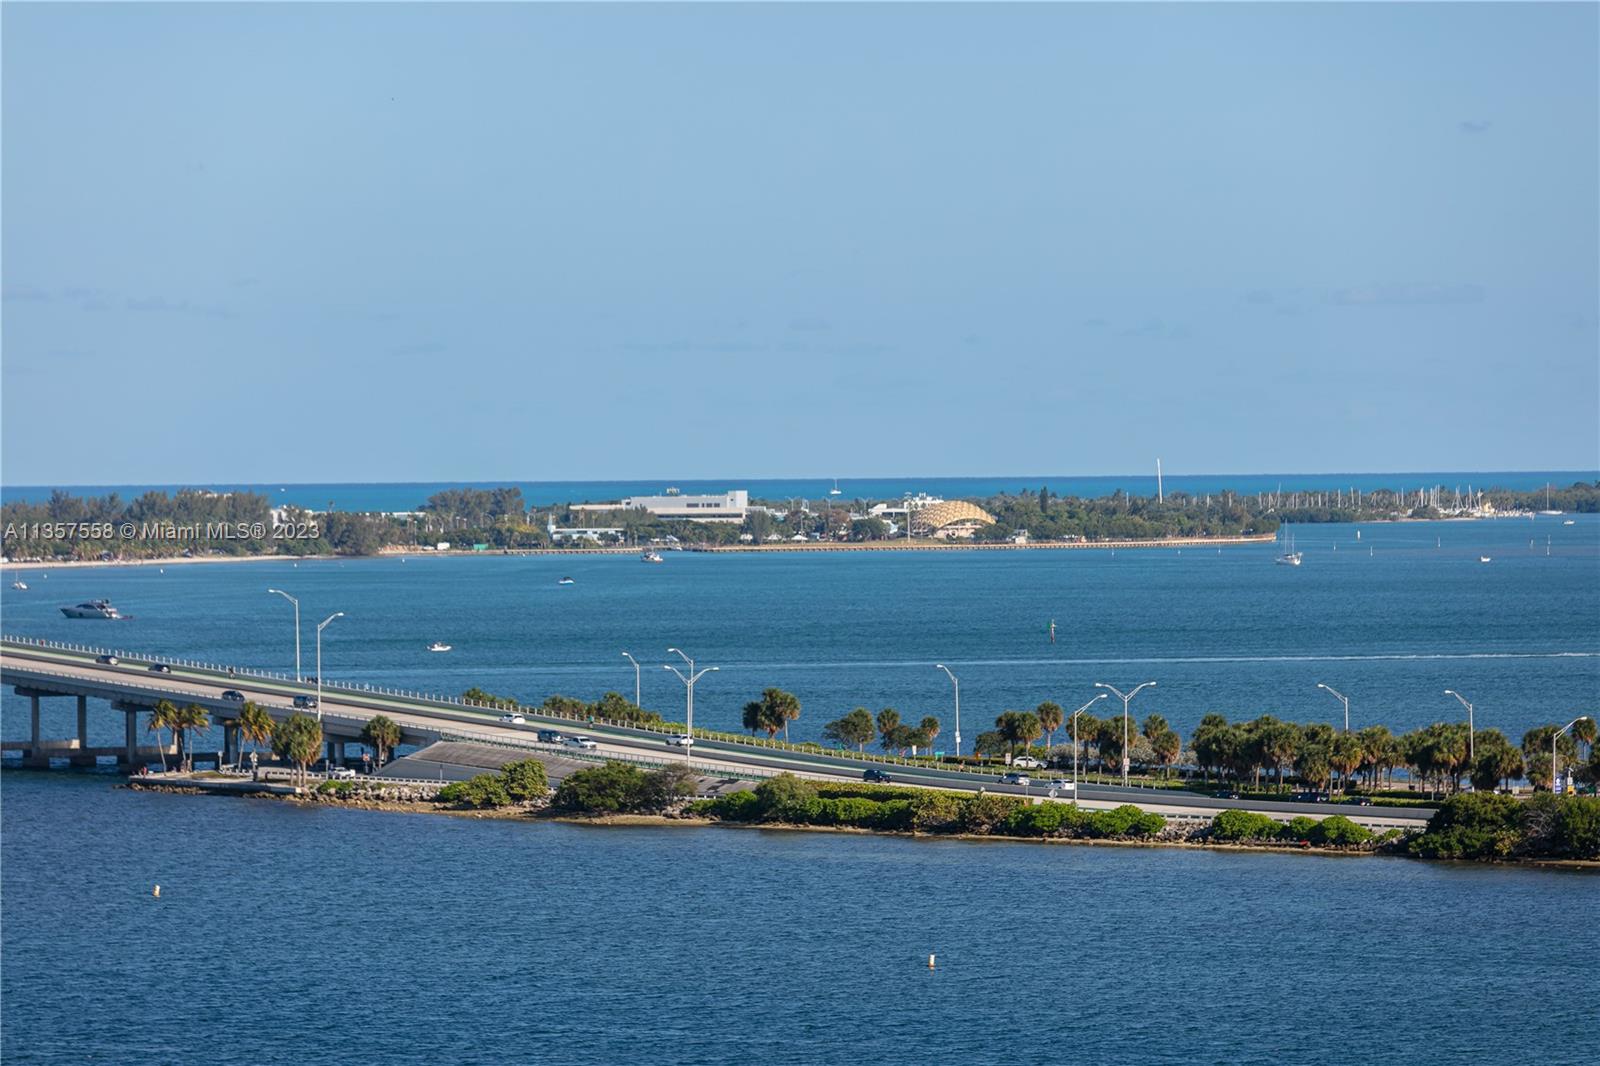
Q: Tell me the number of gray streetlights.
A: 11